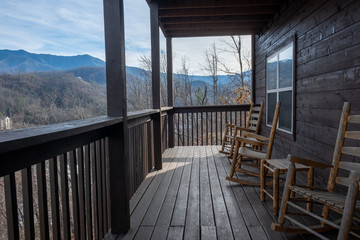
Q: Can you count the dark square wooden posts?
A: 3